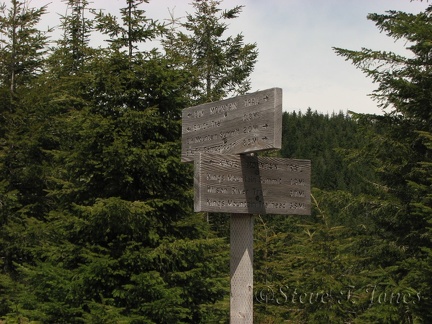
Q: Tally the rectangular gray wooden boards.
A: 2